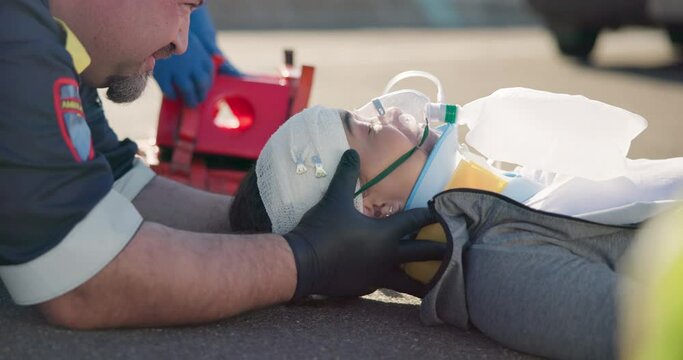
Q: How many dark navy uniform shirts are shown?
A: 1